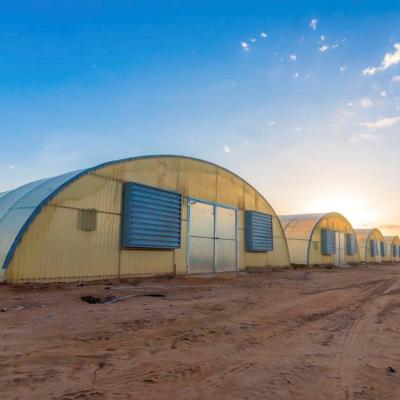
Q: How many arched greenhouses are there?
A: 4